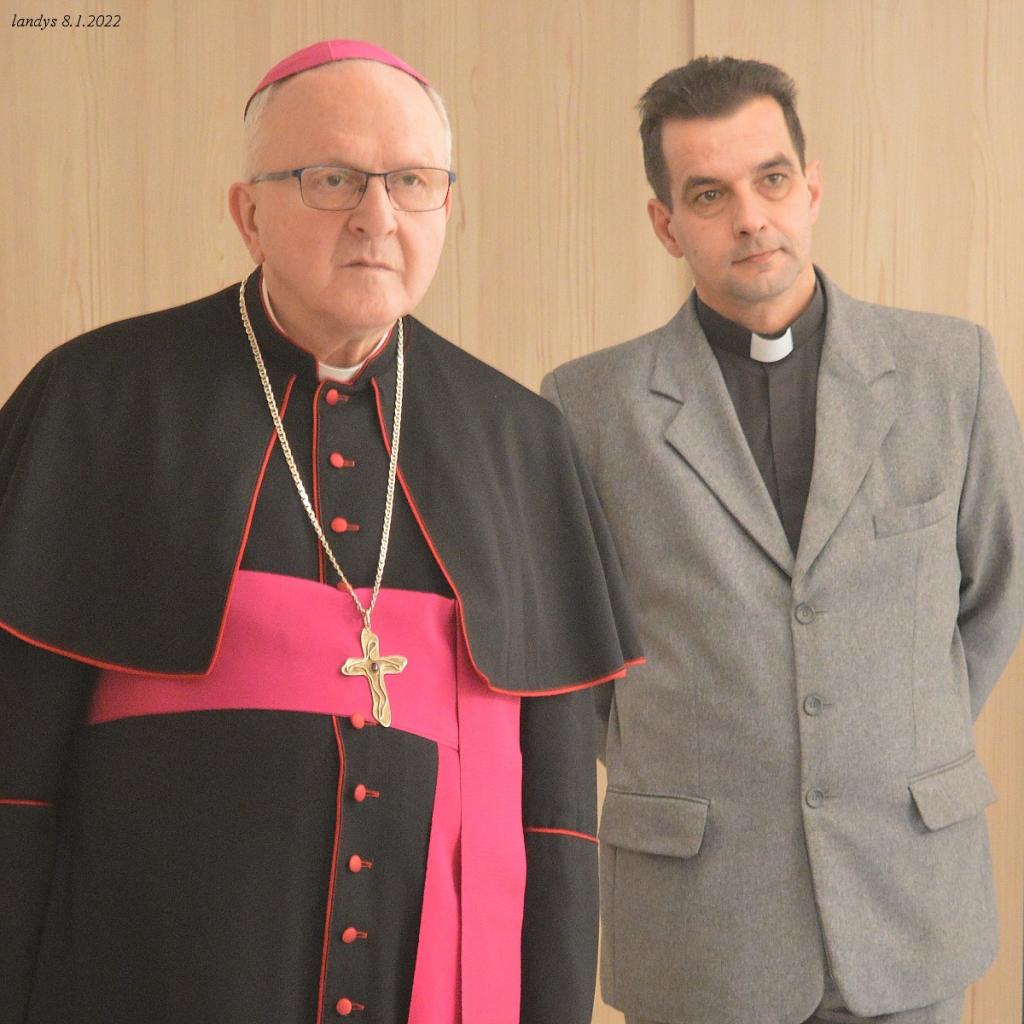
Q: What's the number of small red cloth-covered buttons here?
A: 9